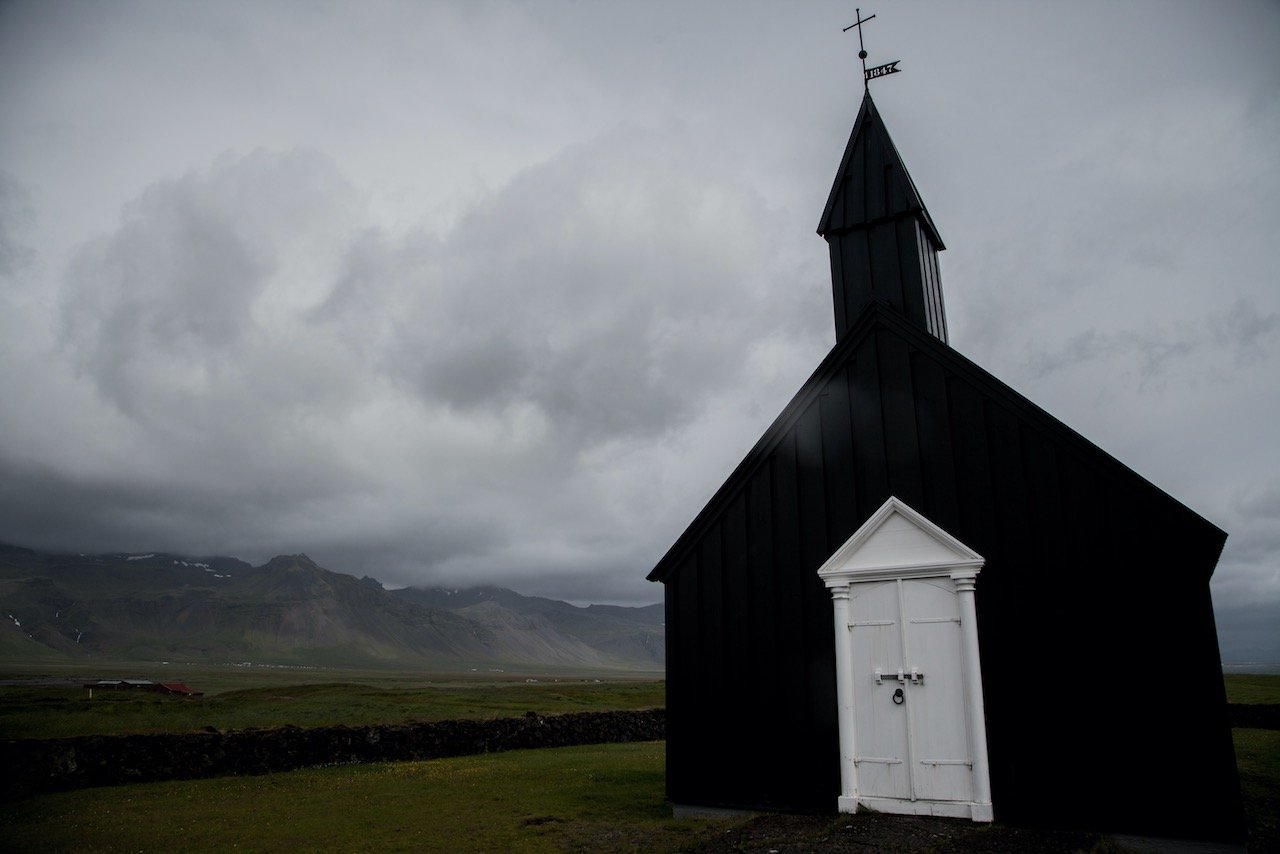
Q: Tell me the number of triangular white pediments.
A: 1